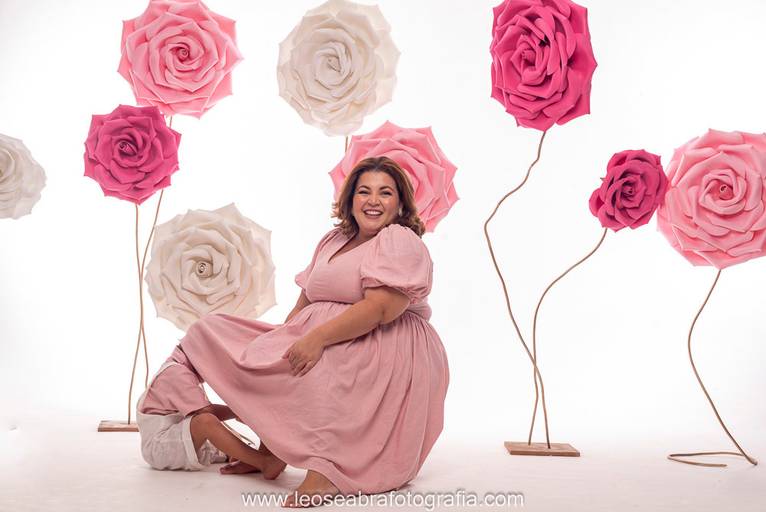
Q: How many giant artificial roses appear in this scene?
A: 9